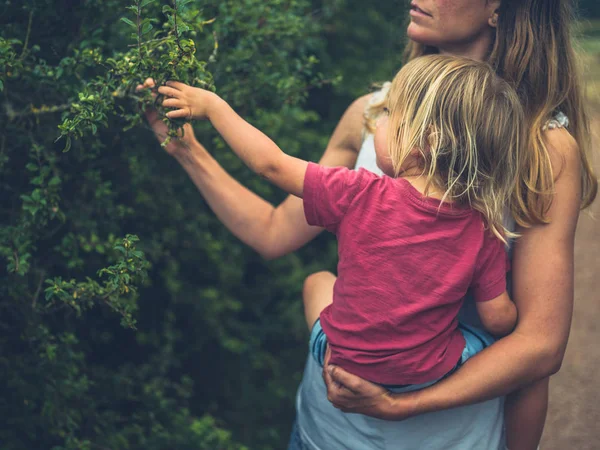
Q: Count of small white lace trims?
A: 2